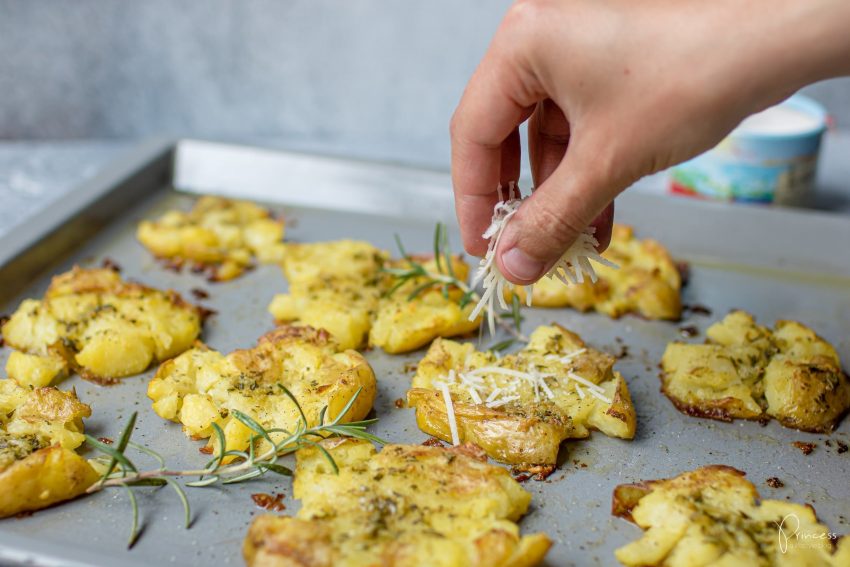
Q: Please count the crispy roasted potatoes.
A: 10